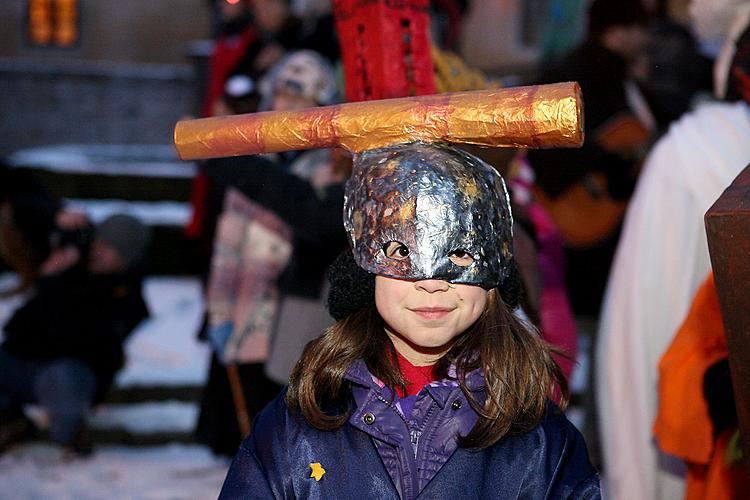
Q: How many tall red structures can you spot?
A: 1